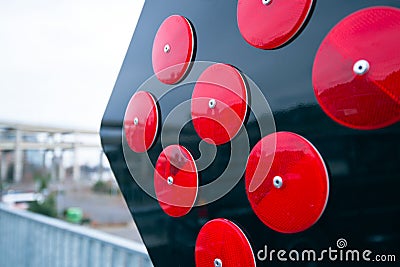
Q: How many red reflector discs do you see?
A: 8